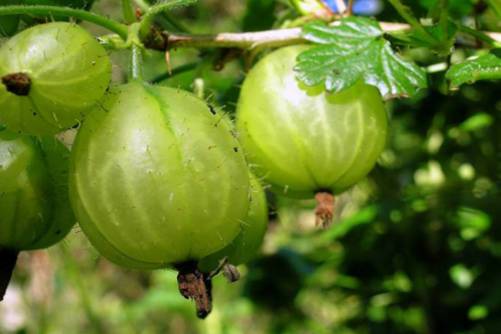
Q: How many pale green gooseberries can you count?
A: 5